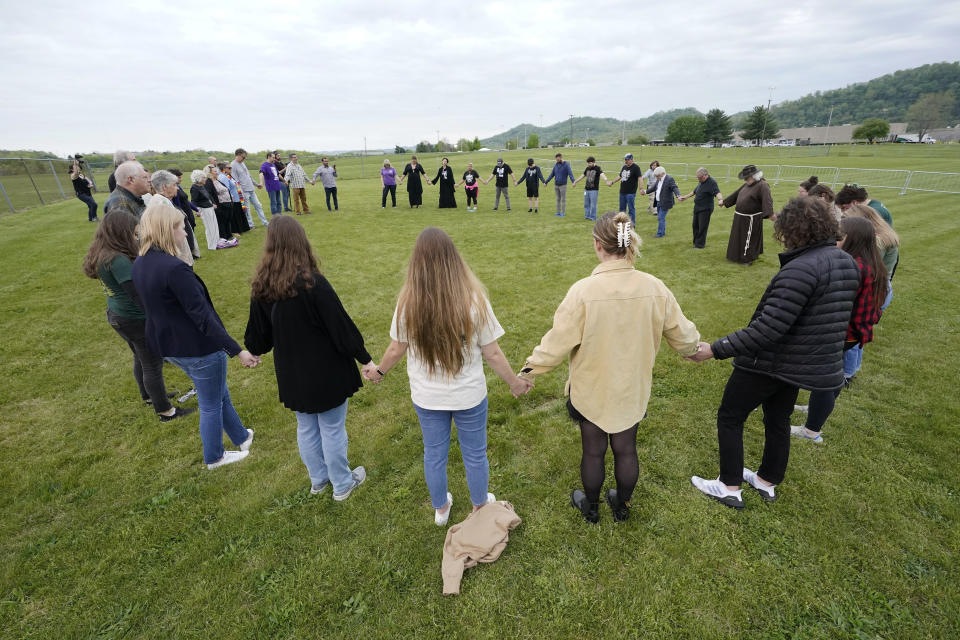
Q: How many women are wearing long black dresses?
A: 2